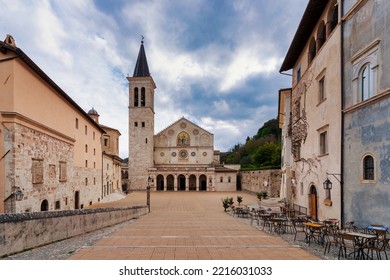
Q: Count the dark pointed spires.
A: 1